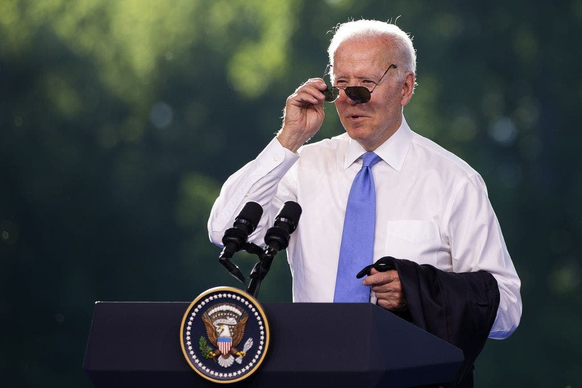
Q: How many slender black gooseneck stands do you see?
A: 2